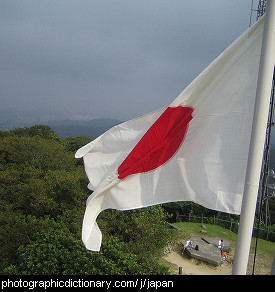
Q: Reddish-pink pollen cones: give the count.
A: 0